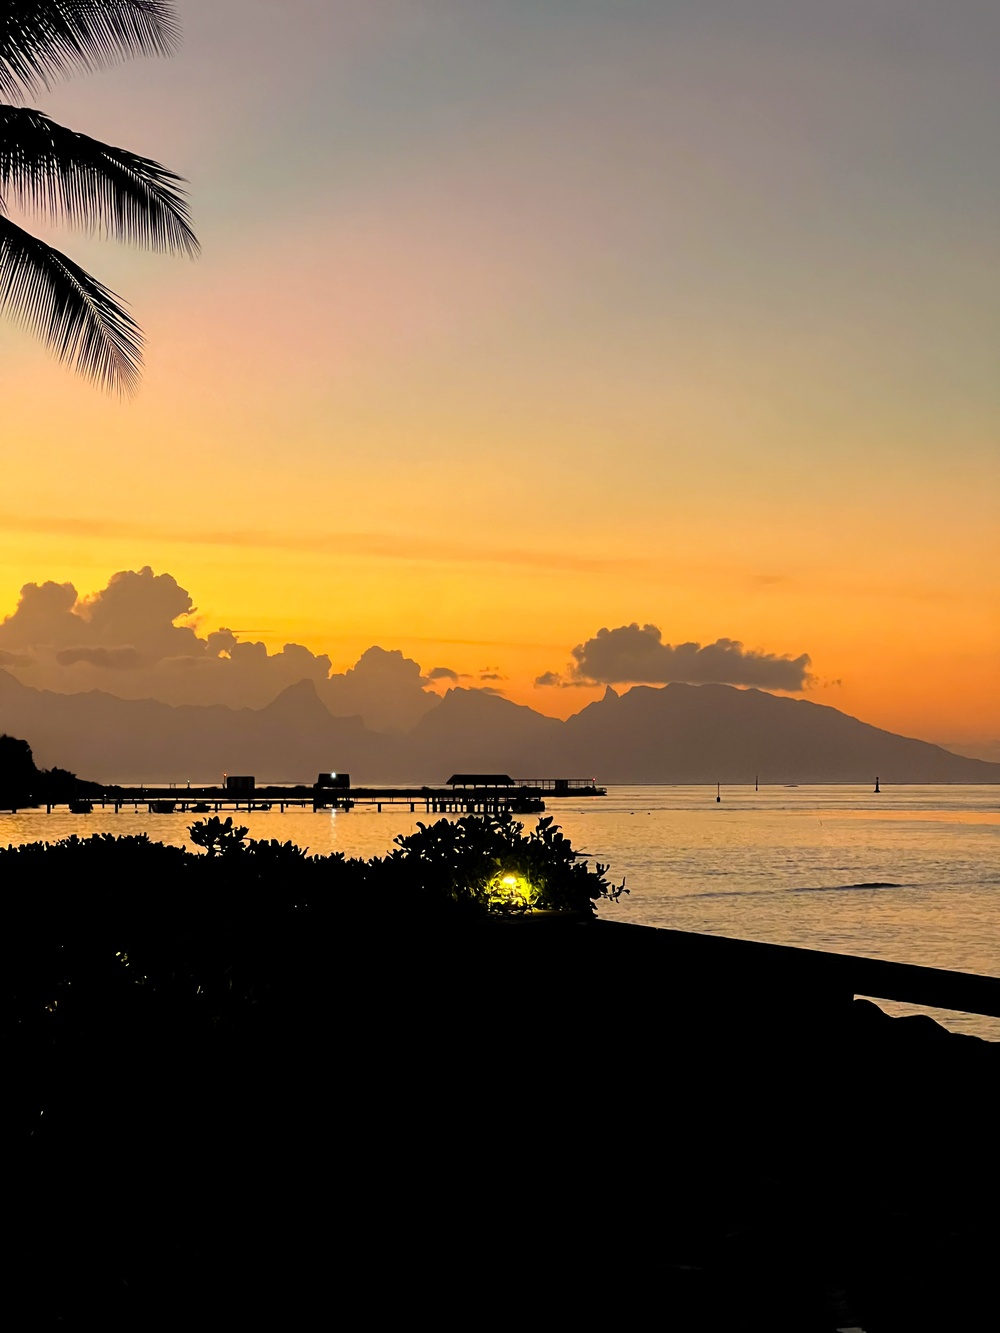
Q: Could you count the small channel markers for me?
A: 3